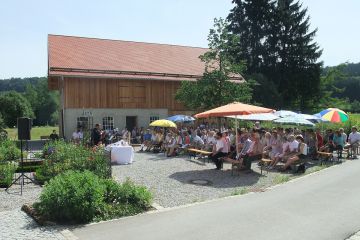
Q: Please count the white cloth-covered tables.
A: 1